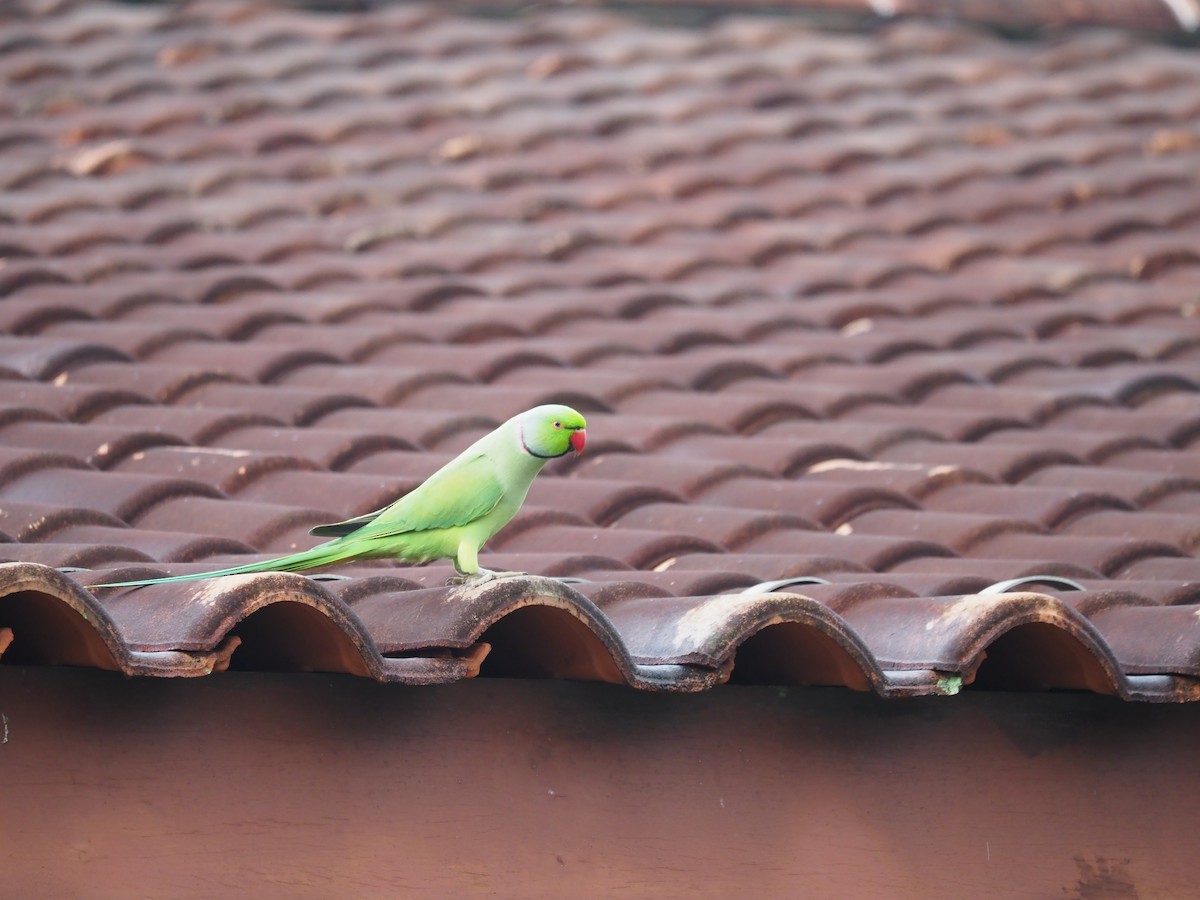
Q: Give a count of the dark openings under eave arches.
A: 5